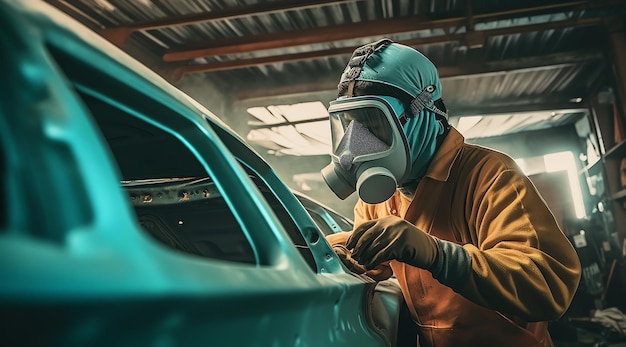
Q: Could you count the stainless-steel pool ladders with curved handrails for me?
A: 0